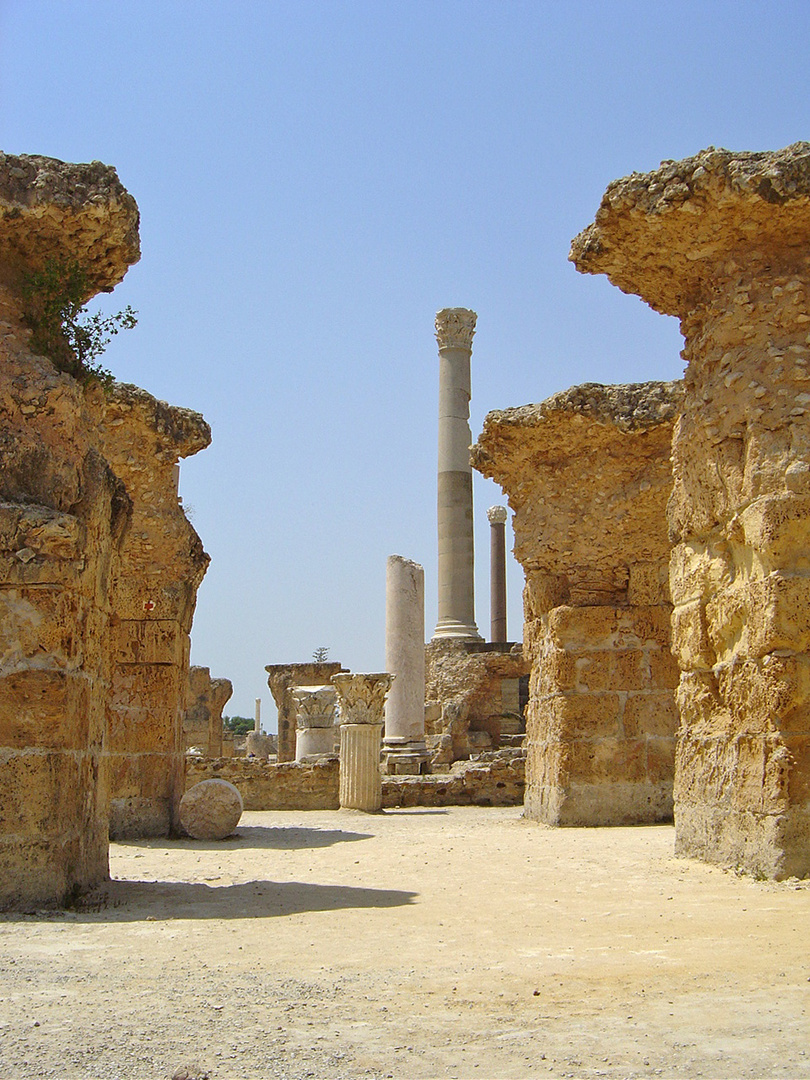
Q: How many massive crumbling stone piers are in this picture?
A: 4